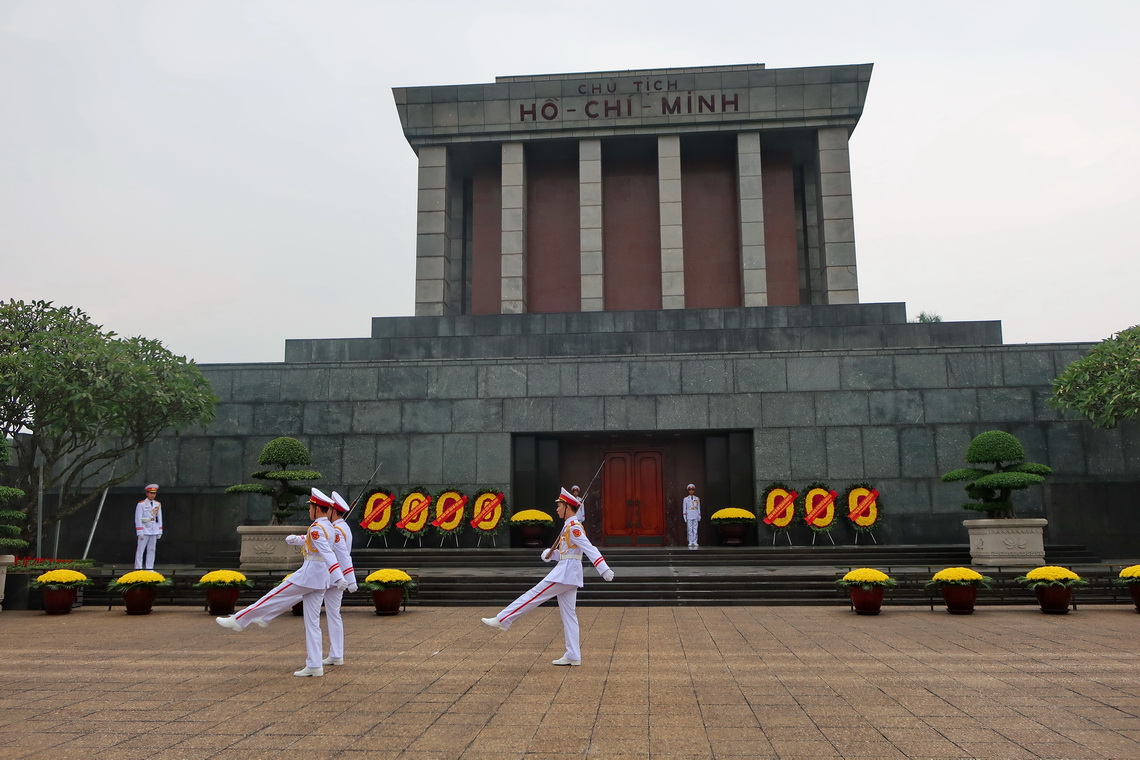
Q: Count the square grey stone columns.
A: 6